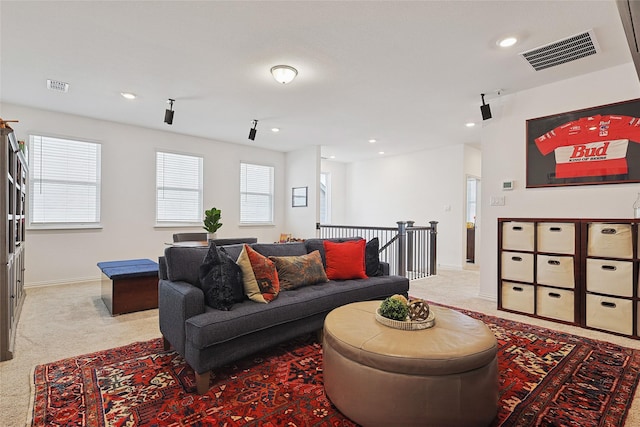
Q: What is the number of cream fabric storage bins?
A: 9